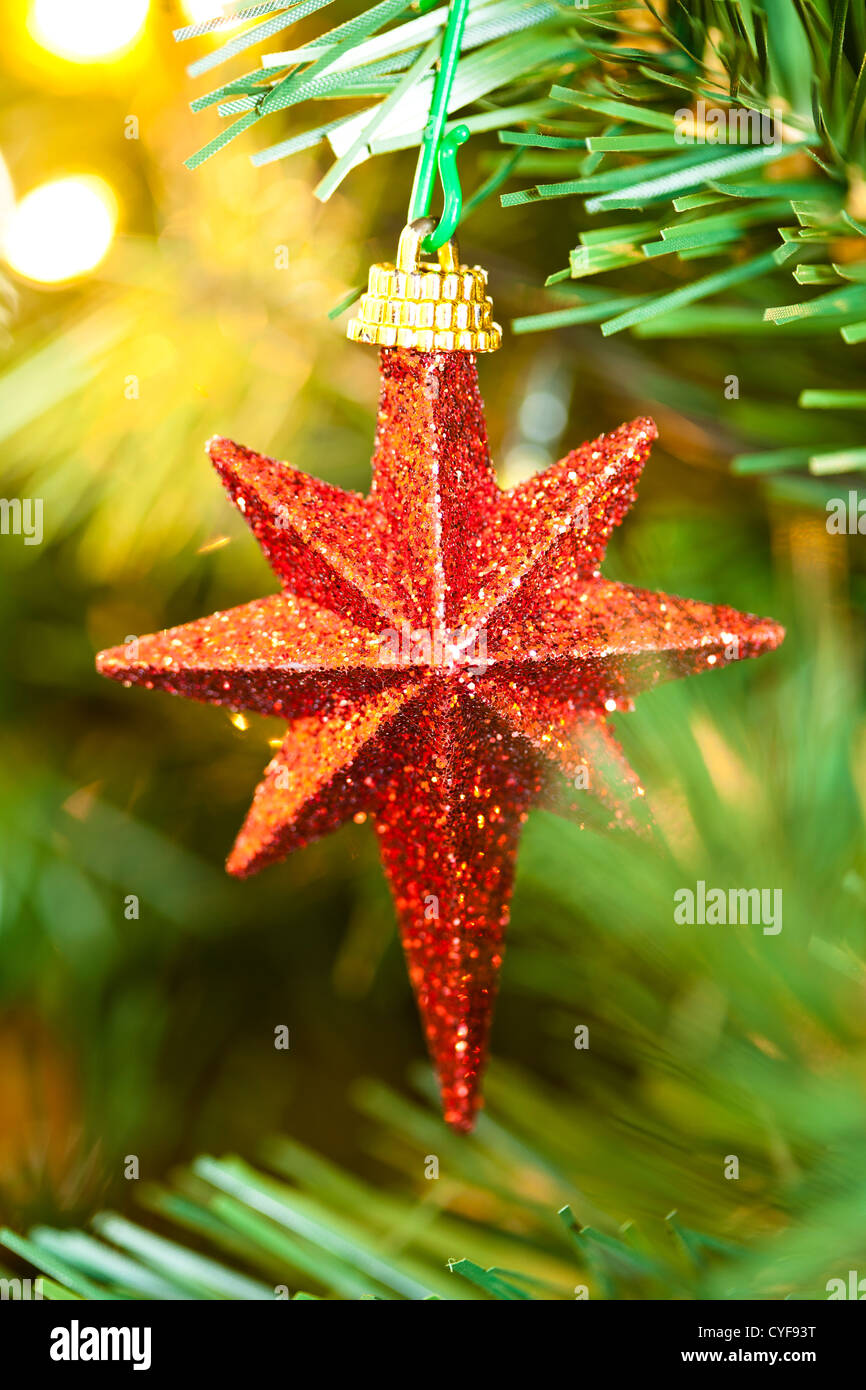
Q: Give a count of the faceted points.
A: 8